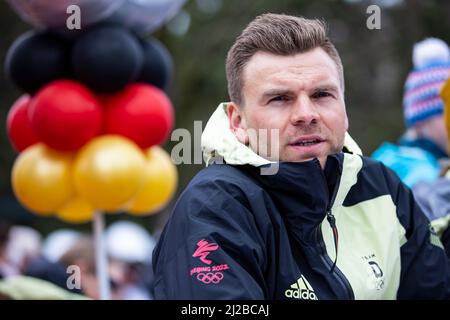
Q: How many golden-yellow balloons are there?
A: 4